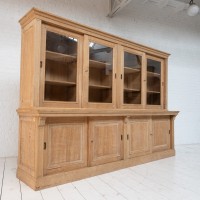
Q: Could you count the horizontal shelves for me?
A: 8